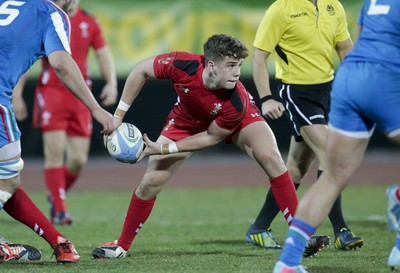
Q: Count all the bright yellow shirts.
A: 1